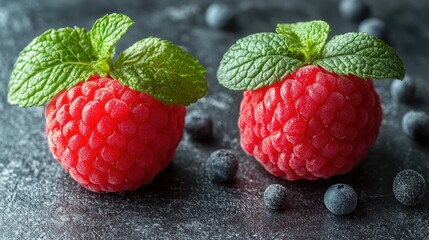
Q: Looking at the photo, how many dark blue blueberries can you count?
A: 10